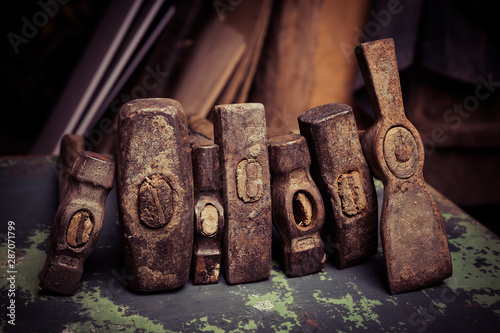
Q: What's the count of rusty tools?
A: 7